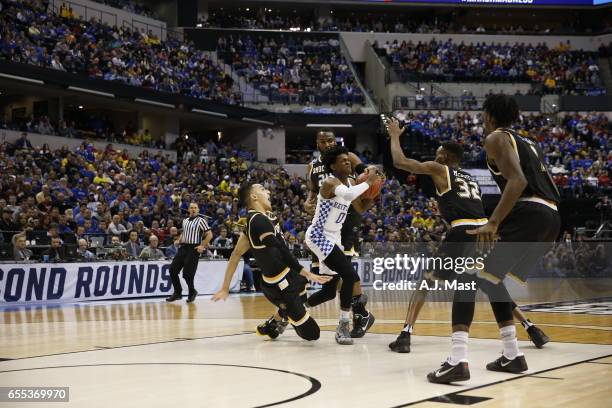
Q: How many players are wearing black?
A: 4